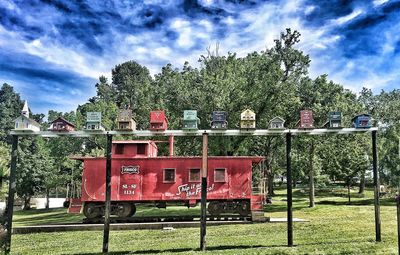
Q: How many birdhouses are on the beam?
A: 12